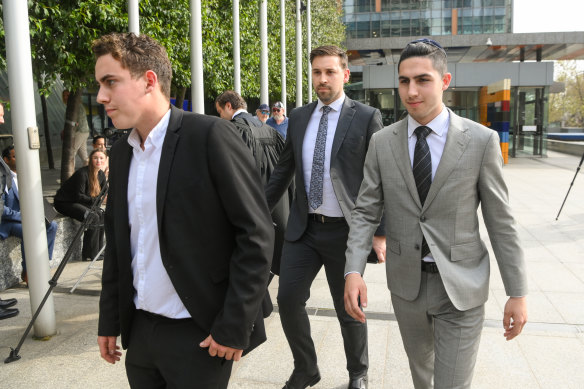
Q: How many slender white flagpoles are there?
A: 8